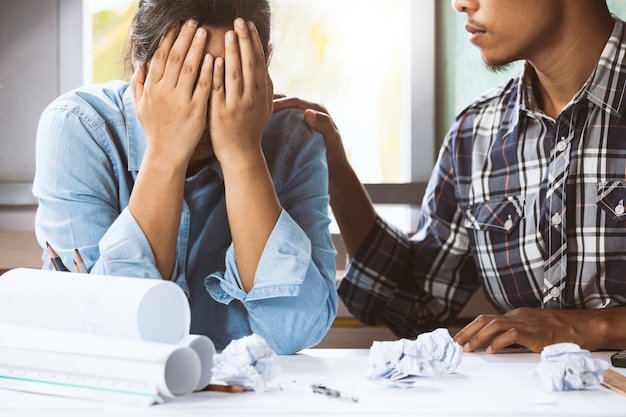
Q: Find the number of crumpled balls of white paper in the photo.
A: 4